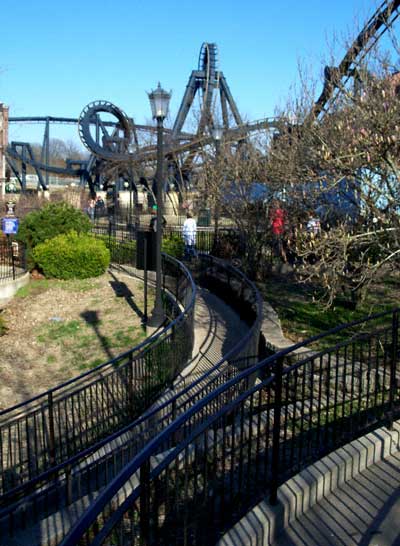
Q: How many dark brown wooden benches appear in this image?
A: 0